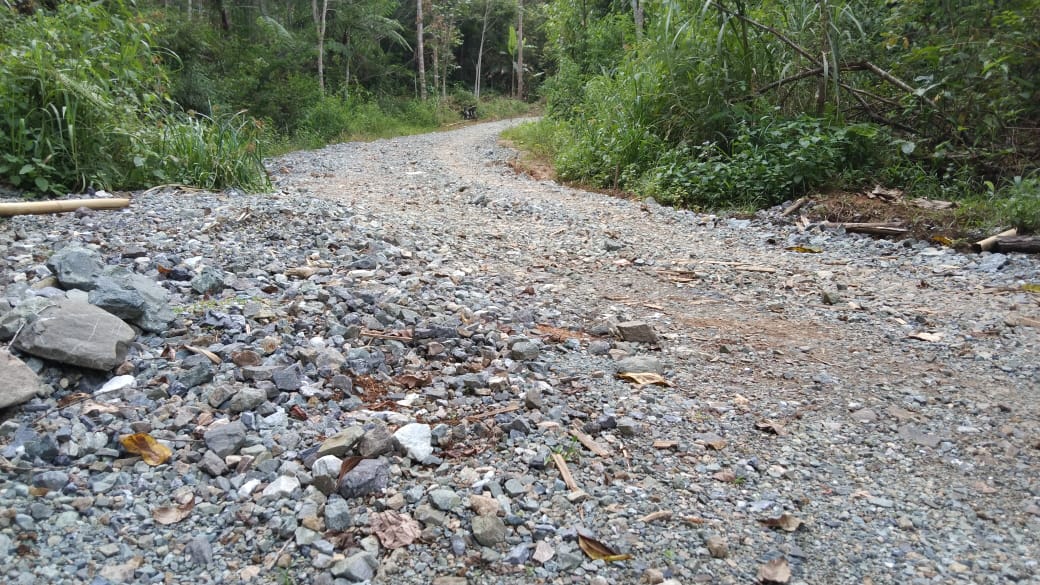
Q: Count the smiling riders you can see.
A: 0